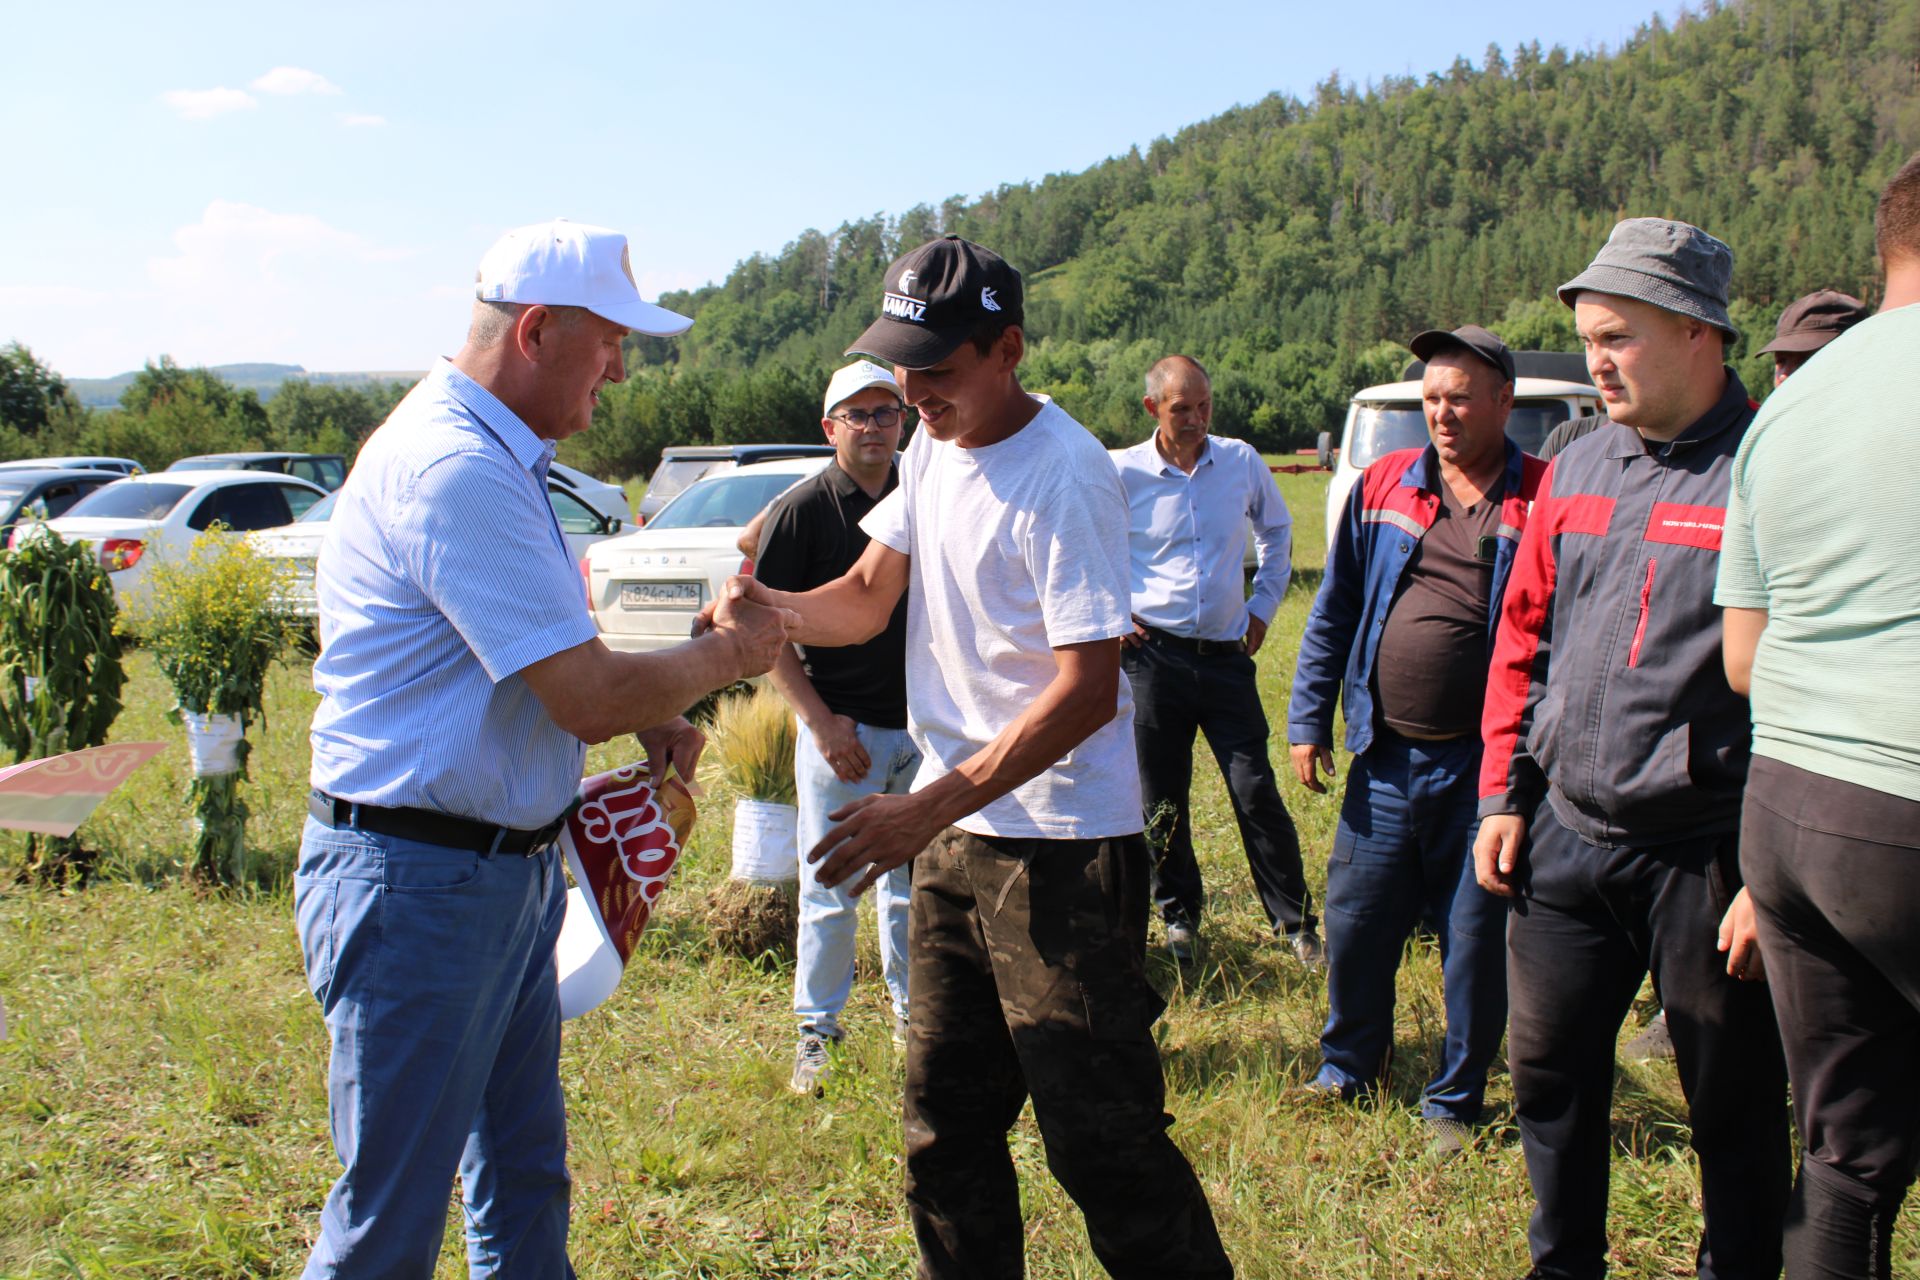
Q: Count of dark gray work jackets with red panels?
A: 1